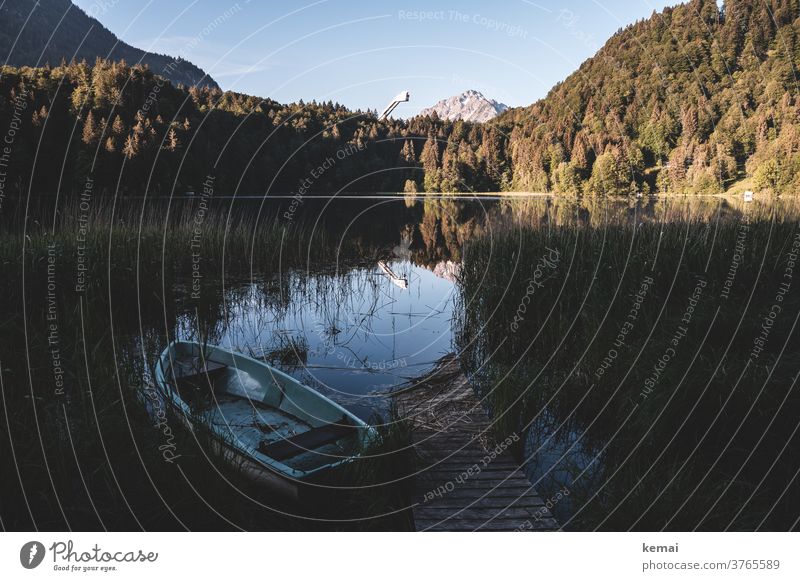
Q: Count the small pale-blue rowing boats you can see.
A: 1